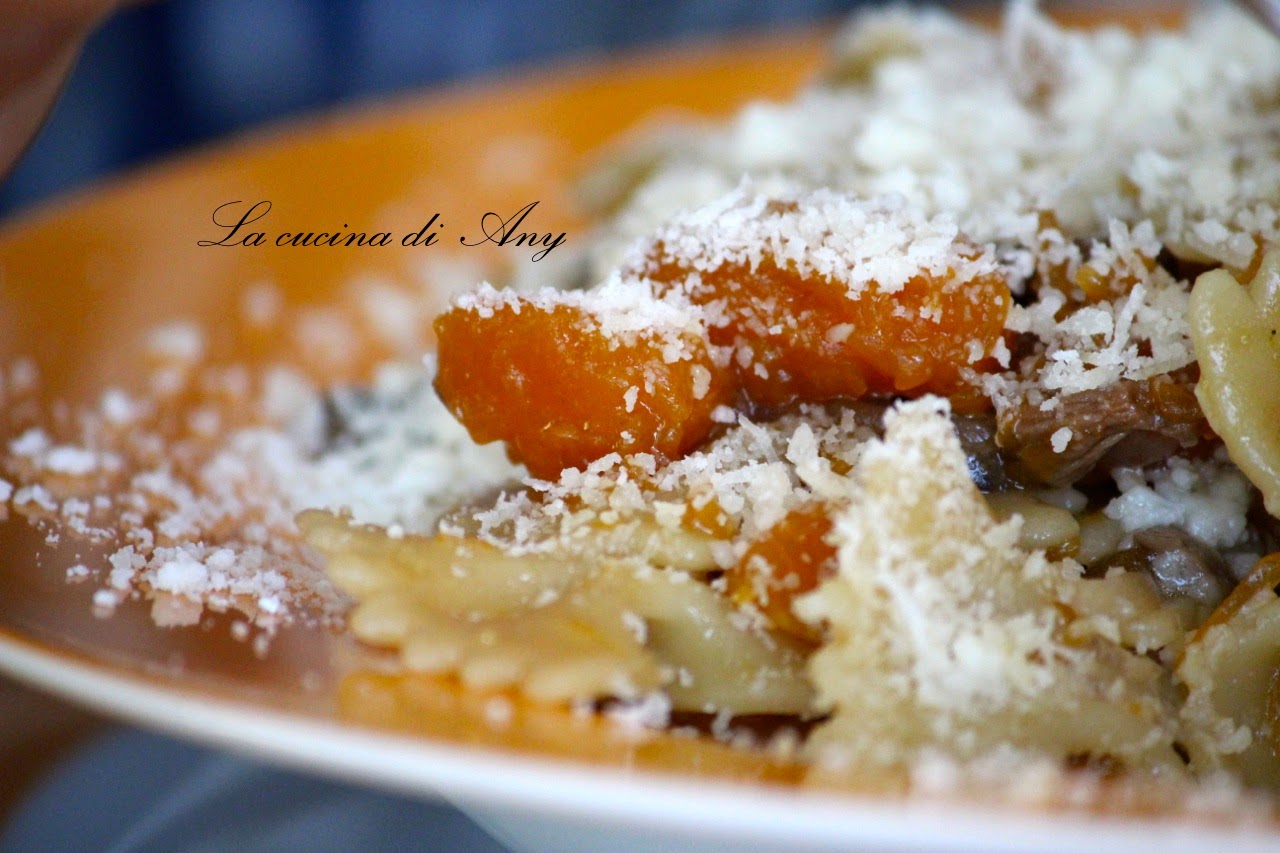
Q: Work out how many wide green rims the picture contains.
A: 0